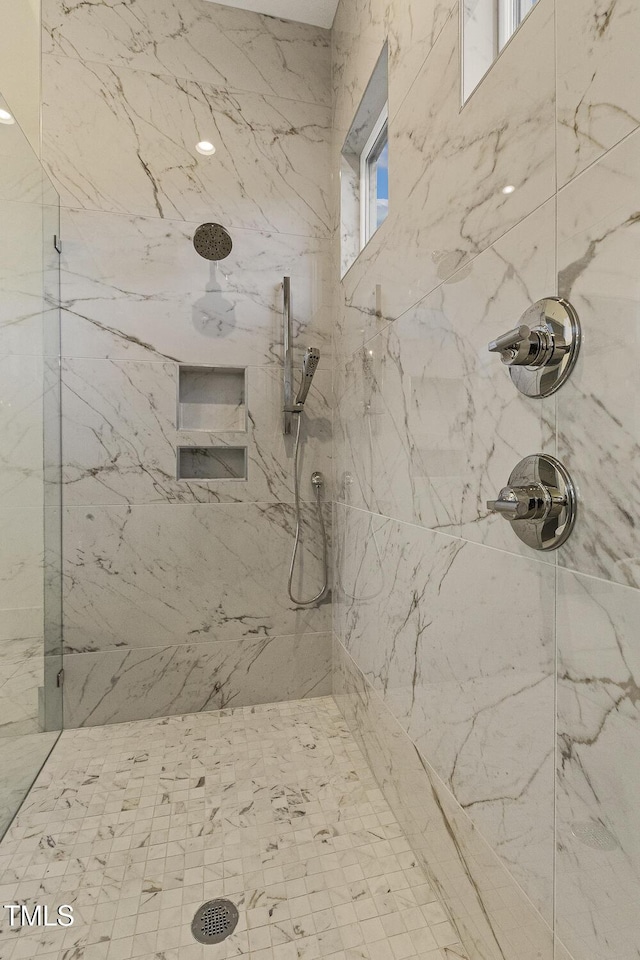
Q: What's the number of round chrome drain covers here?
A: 1